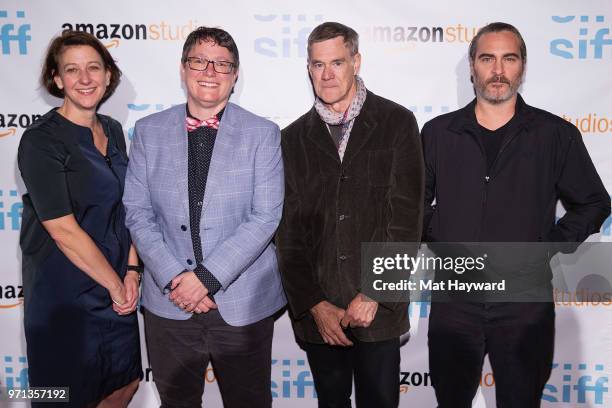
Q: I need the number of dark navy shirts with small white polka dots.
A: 1